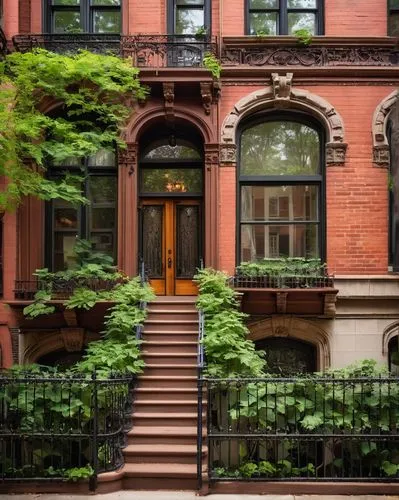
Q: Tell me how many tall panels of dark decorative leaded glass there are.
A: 2